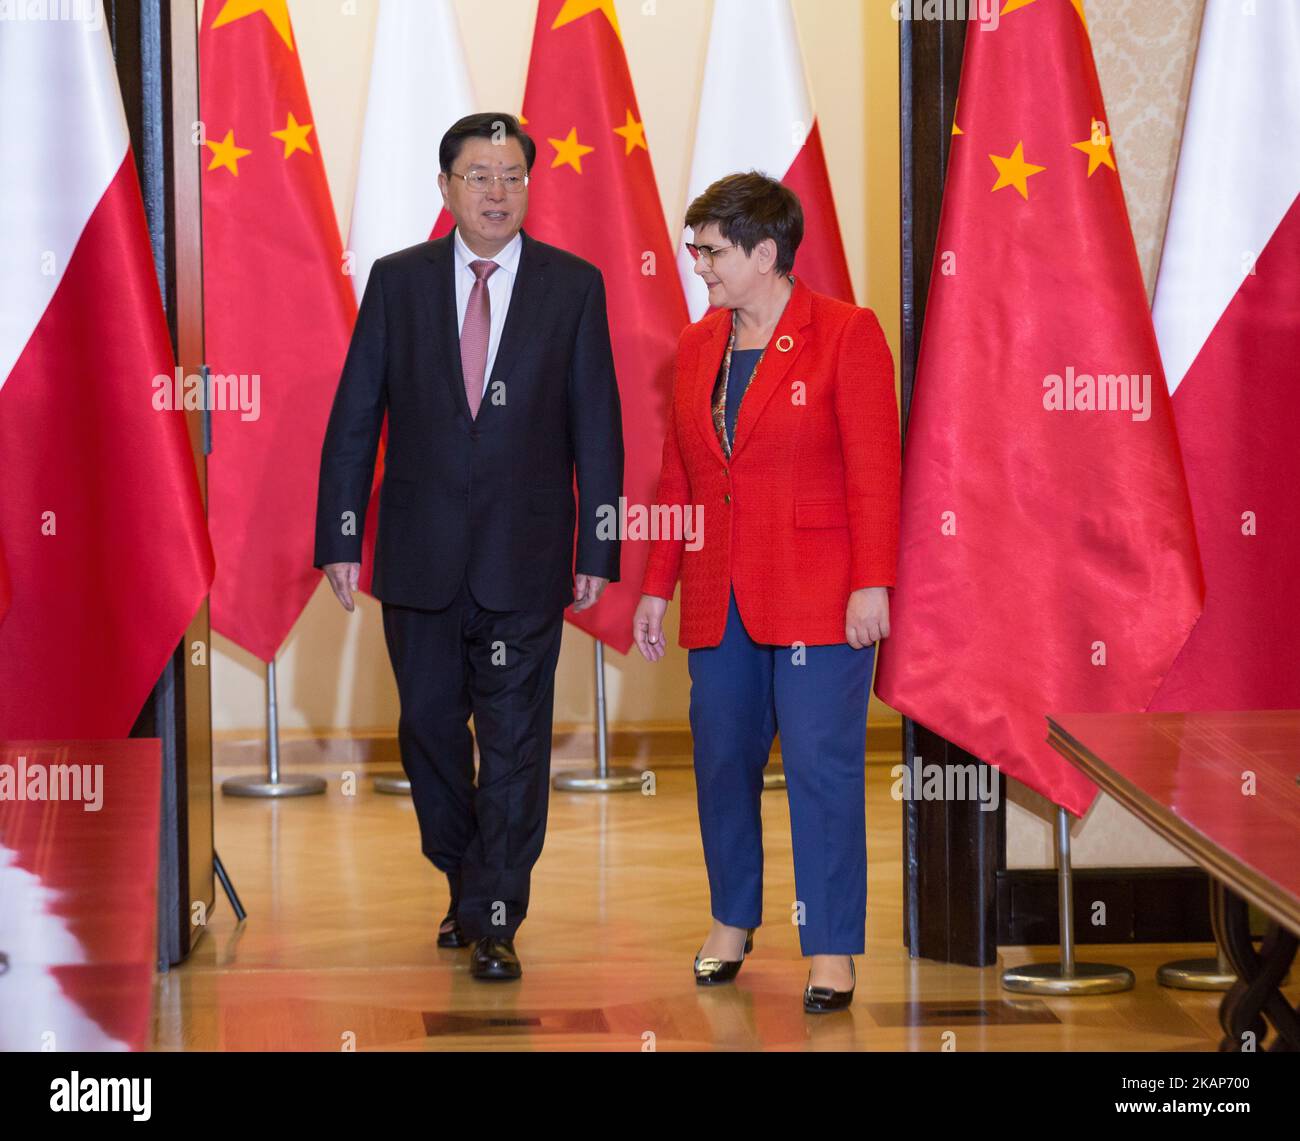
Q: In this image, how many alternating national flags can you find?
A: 7